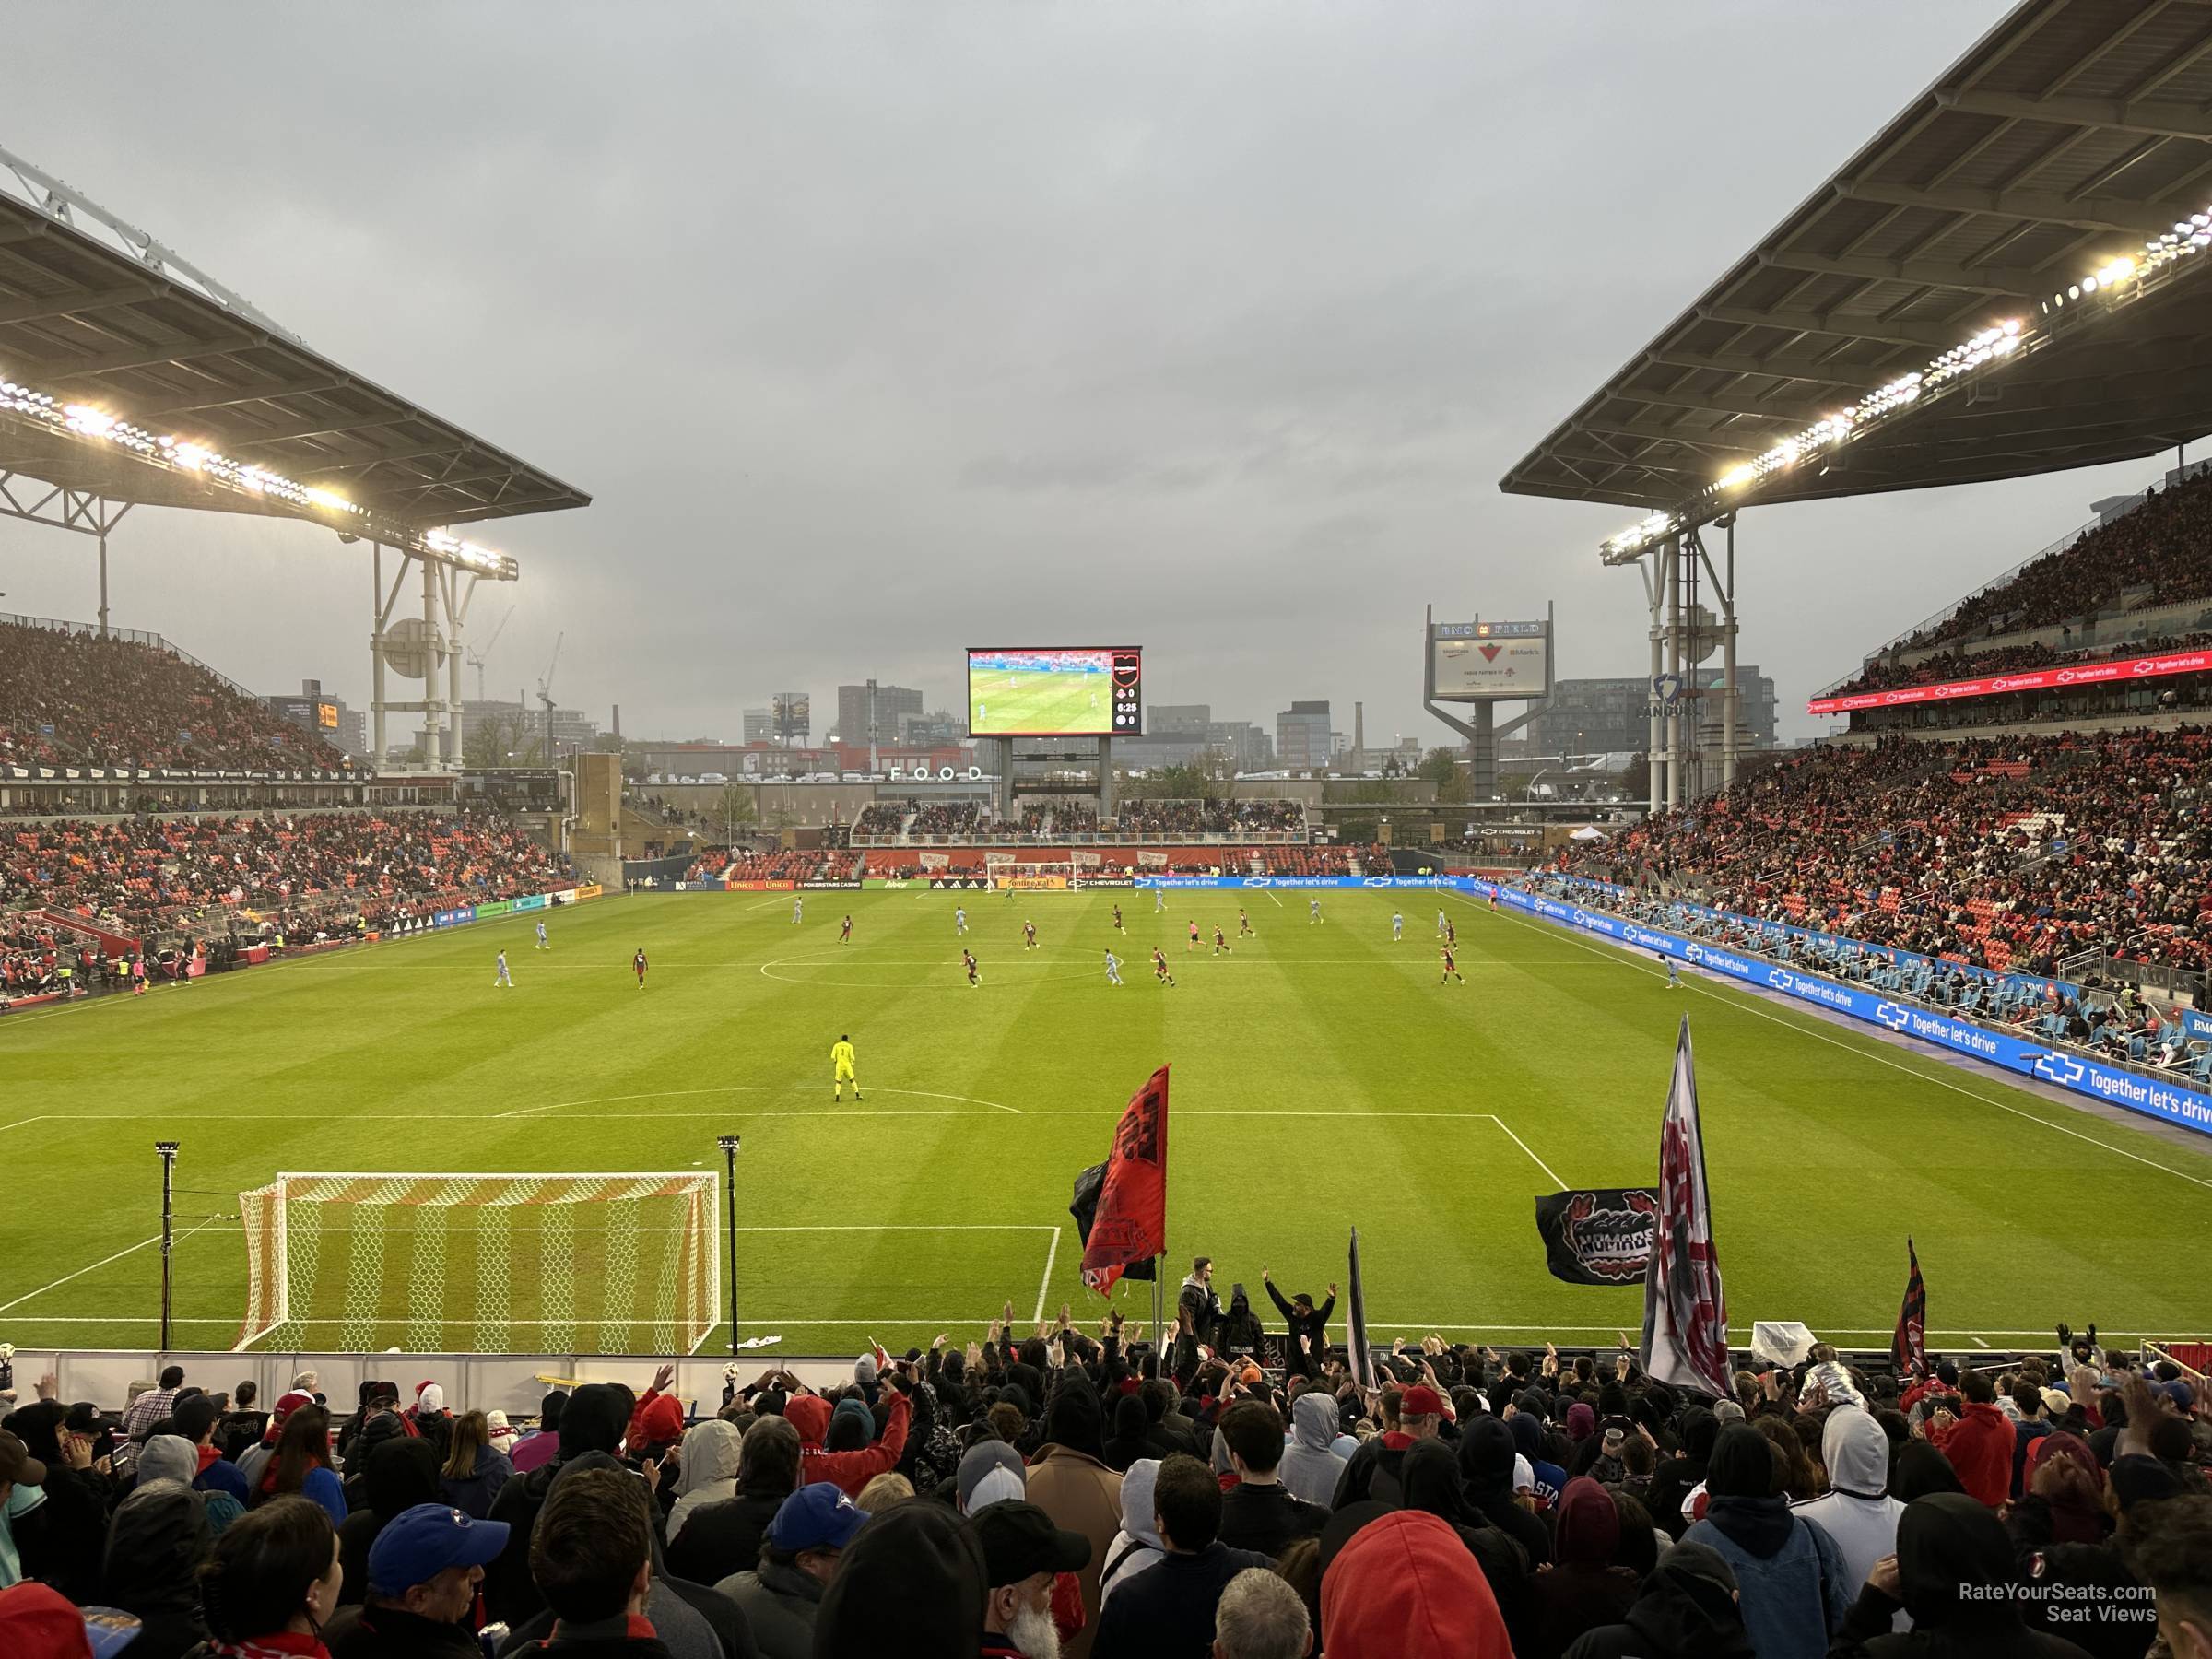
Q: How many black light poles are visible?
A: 2